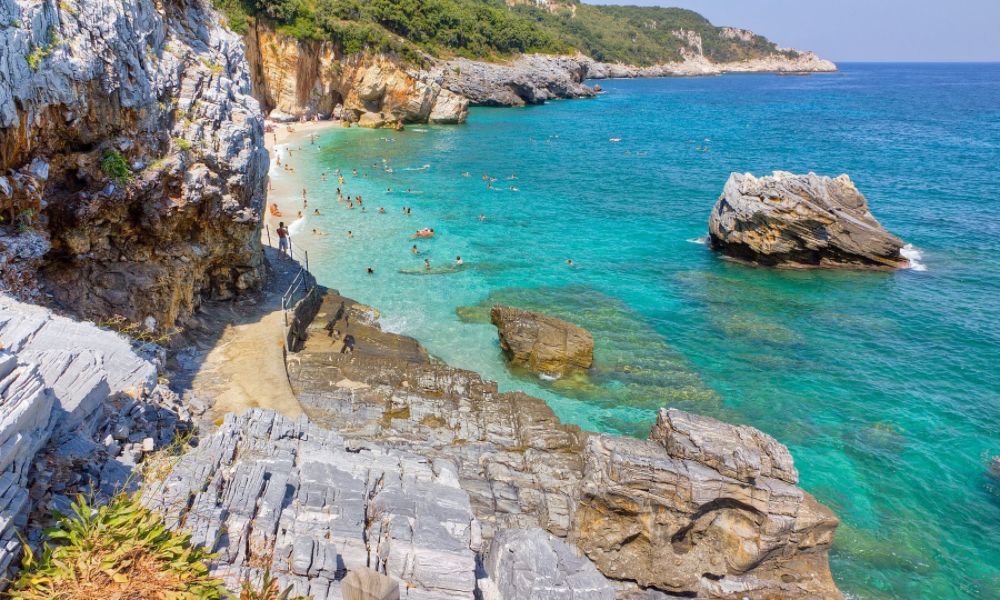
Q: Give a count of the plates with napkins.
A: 0